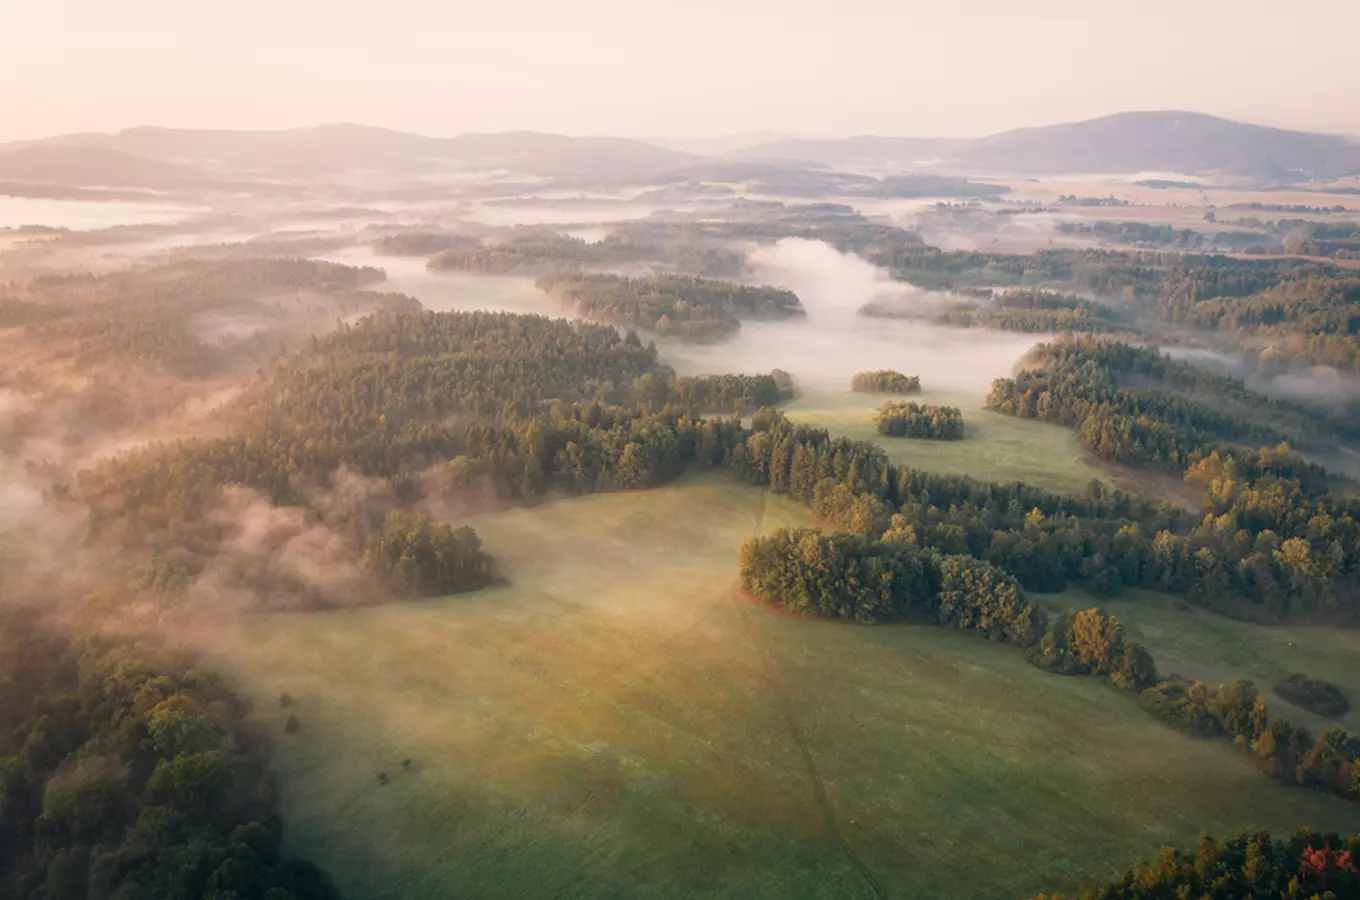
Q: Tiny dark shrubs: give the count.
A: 4